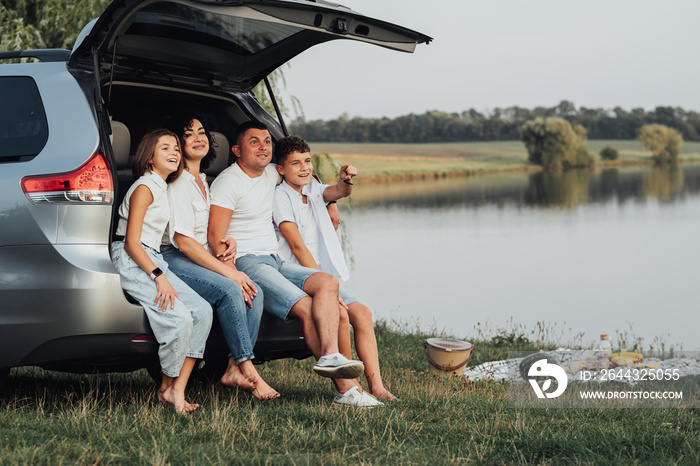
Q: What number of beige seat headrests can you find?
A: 2